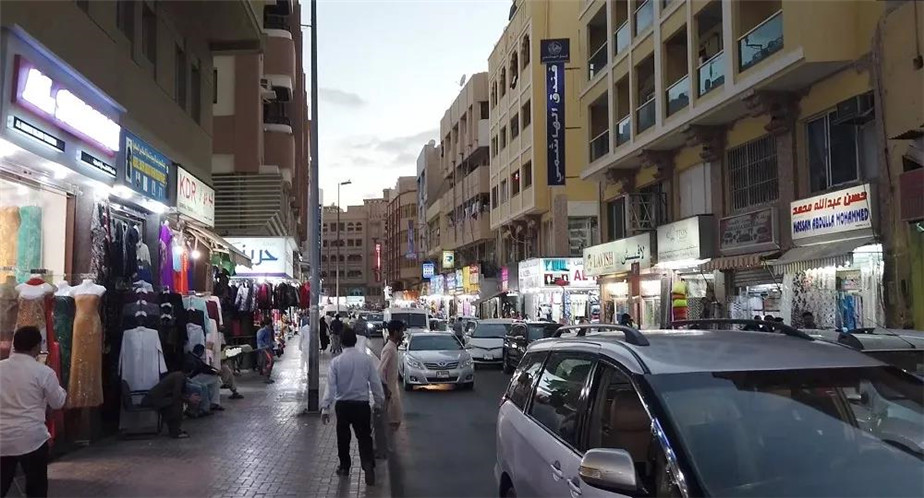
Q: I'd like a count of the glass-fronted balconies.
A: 9